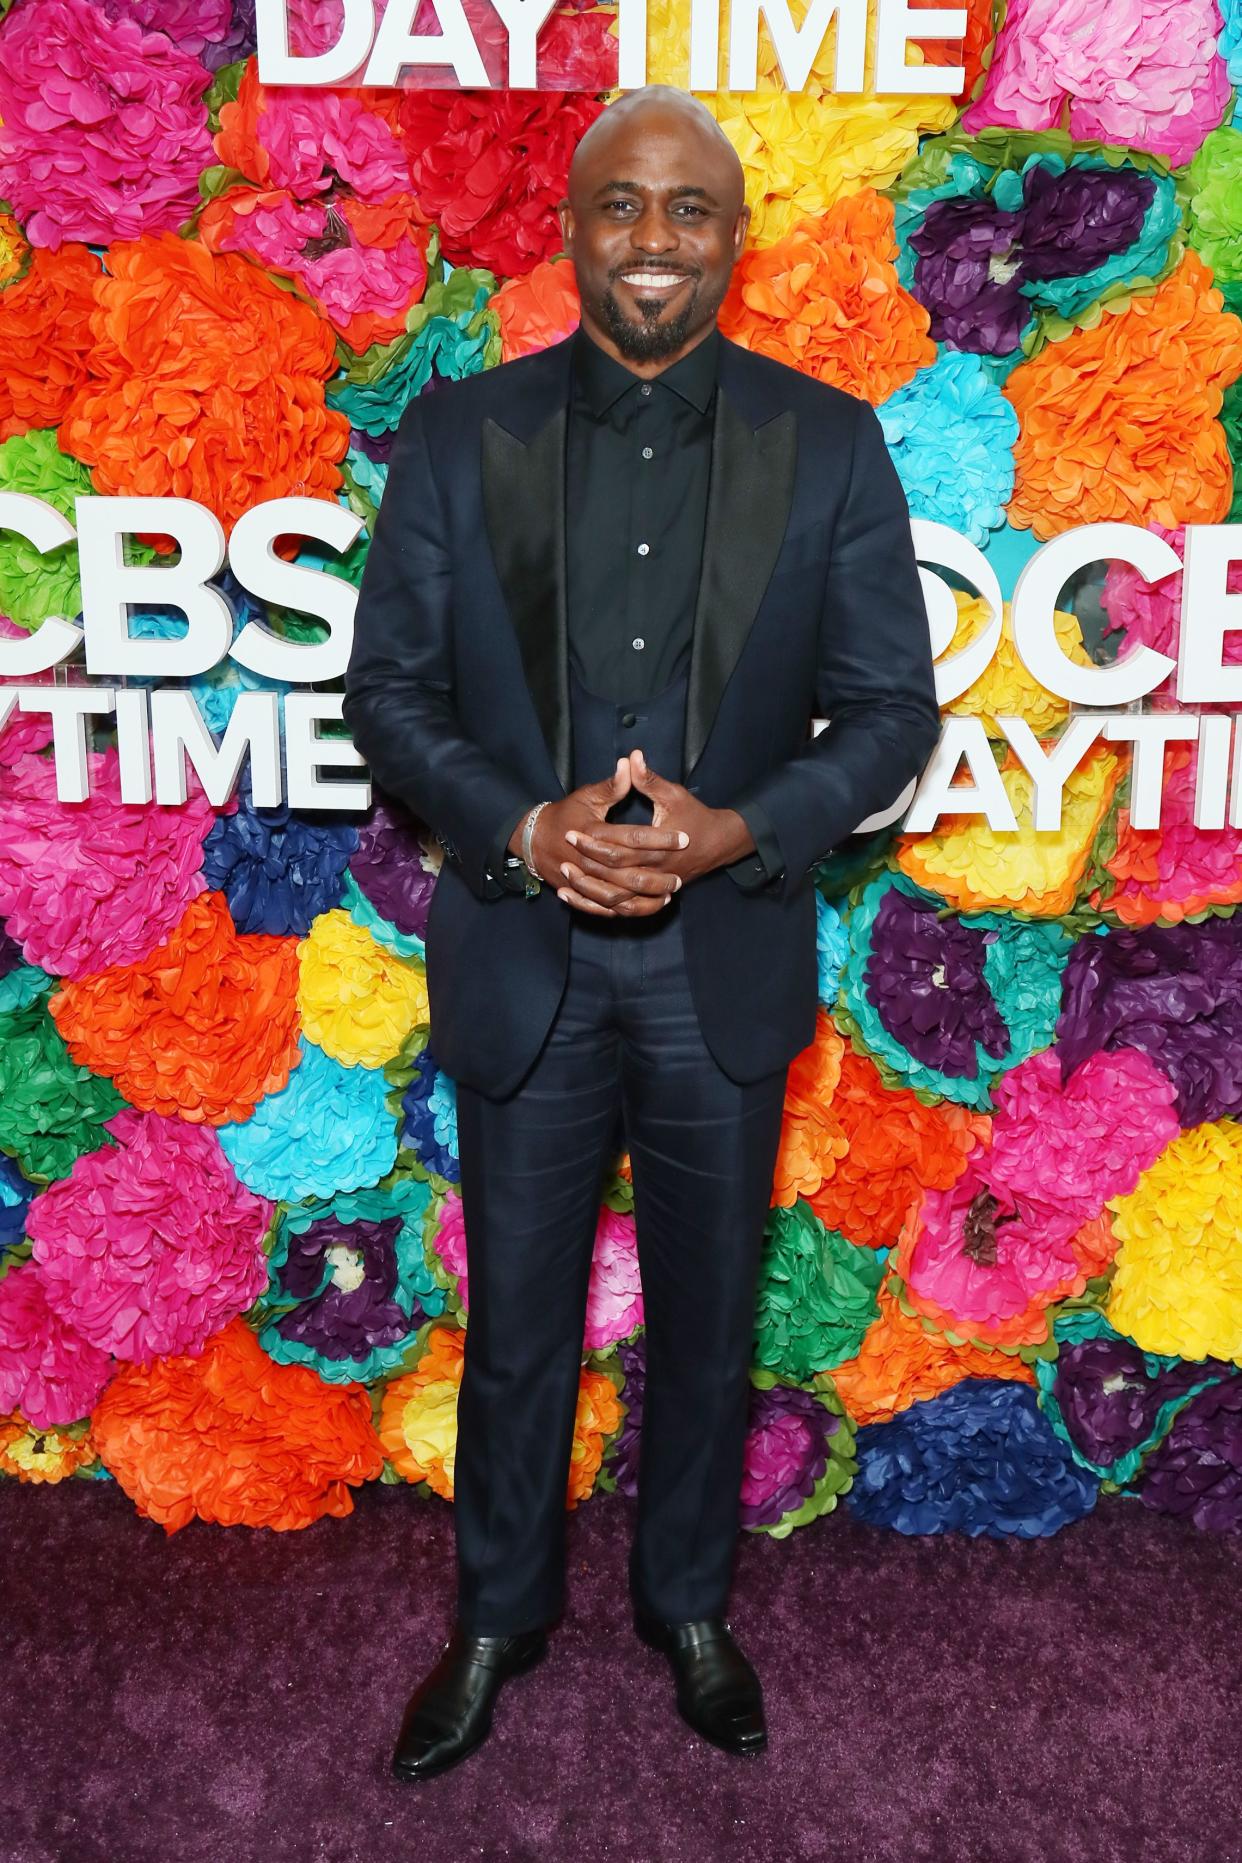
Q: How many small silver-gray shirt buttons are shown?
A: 4